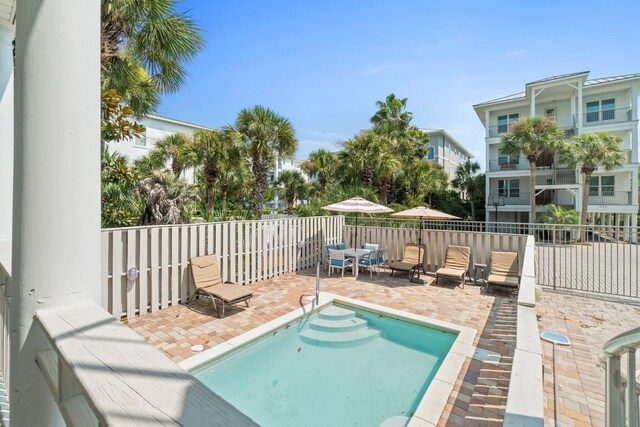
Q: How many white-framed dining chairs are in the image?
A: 6